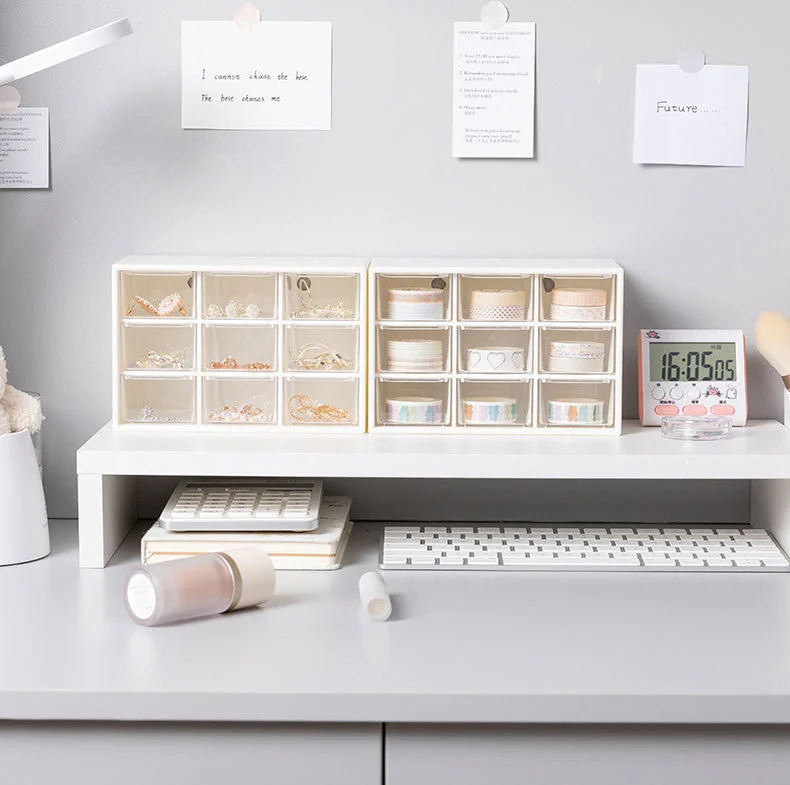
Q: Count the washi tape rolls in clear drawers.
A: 14